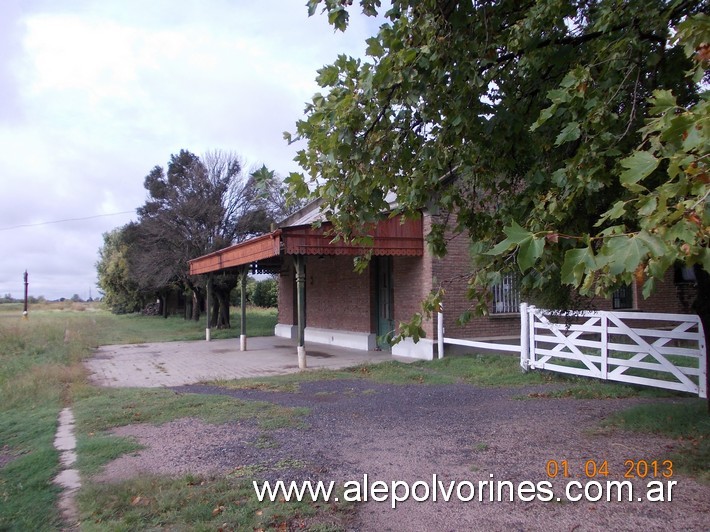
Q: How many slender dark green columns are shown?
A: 3